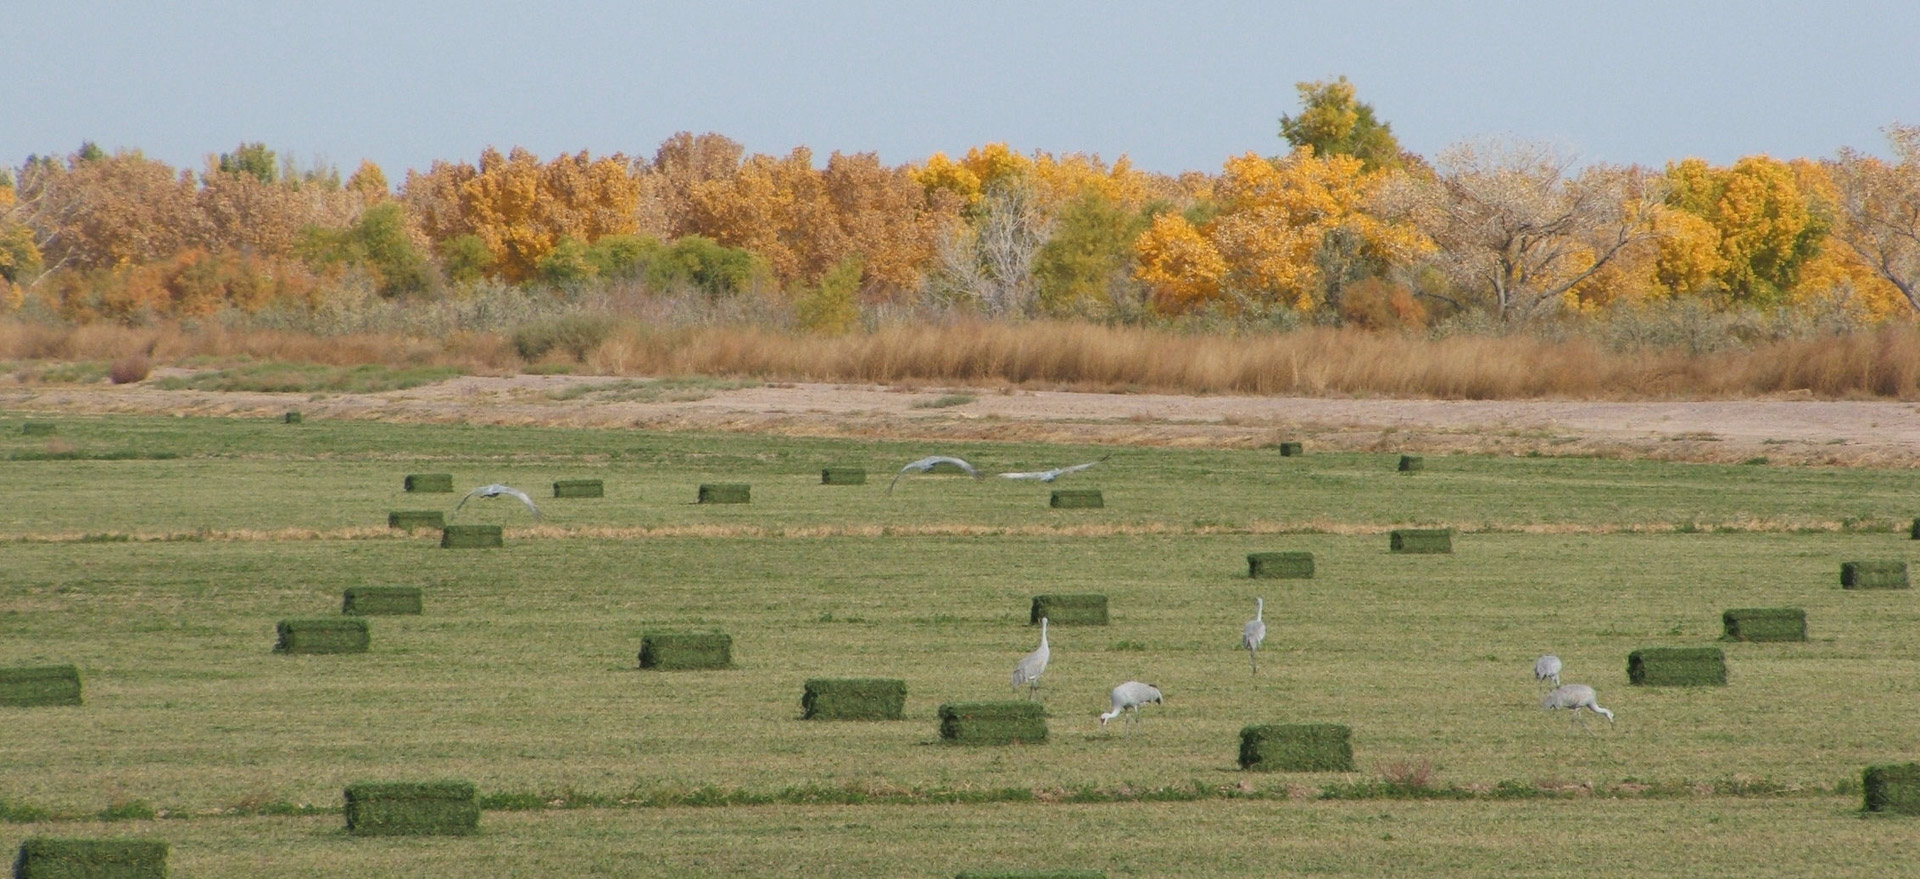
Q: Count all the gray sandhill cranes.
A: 8